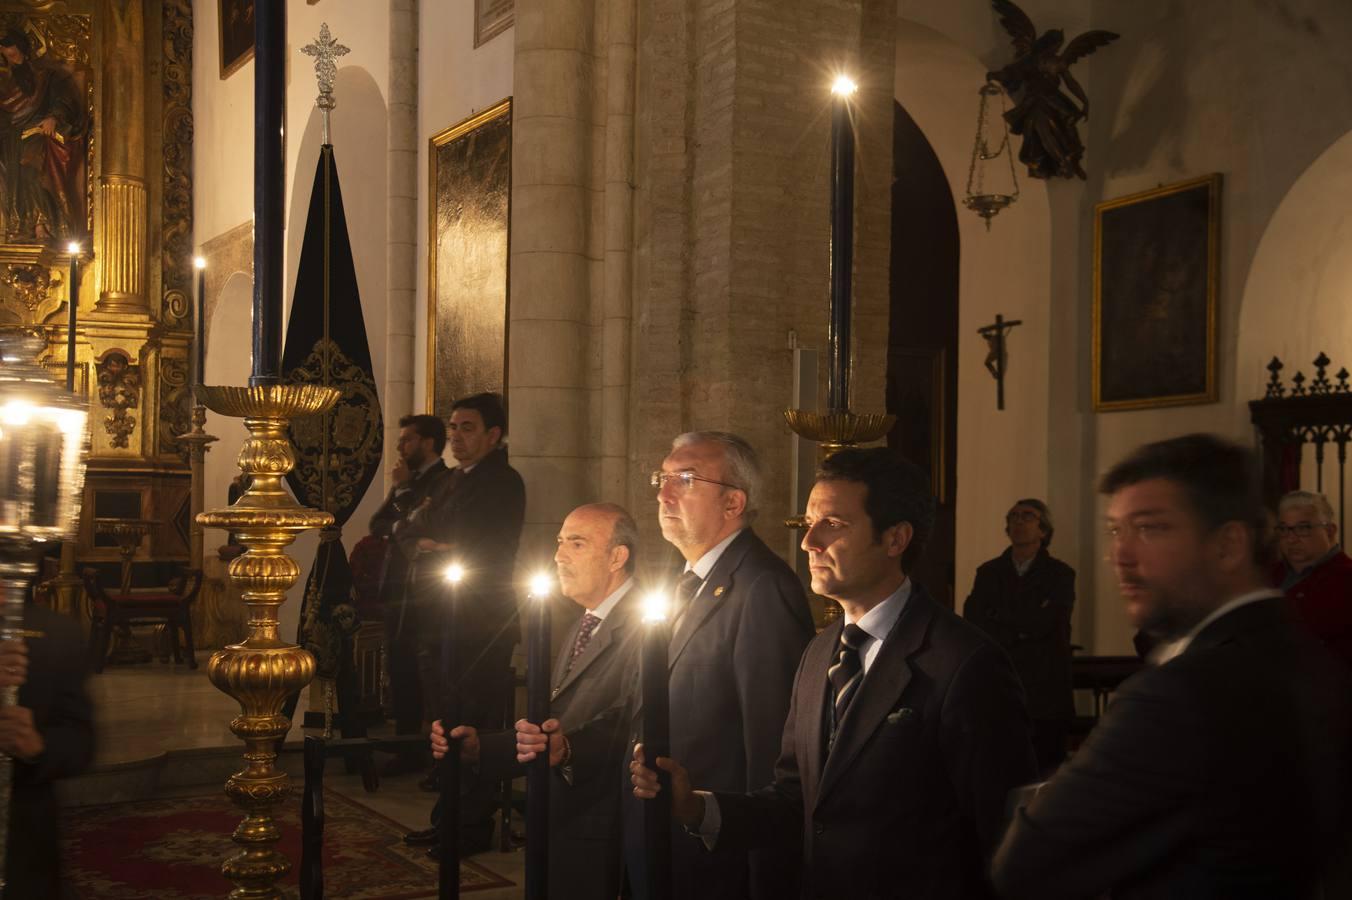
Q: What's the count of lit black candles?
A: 6